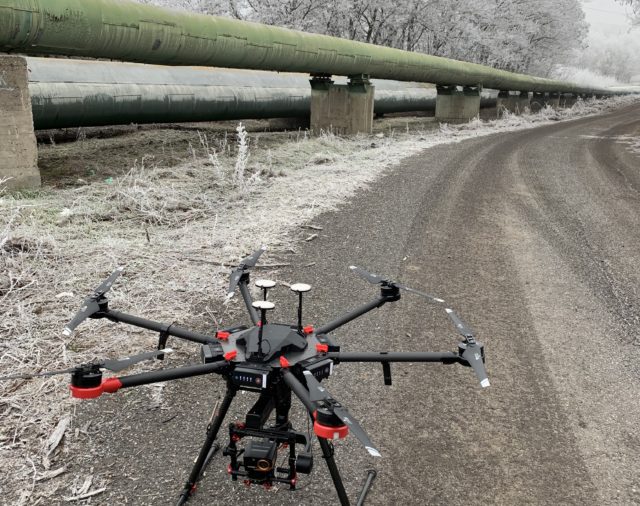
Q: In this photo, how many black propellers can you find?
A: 6